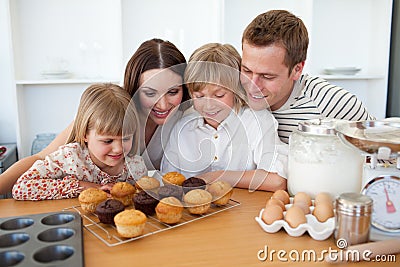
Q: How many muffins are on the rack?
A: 12